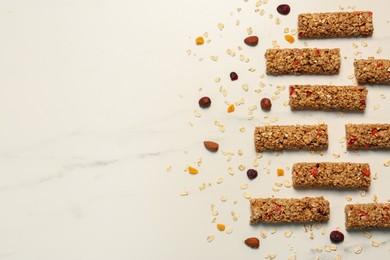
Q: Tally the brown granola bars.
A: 9